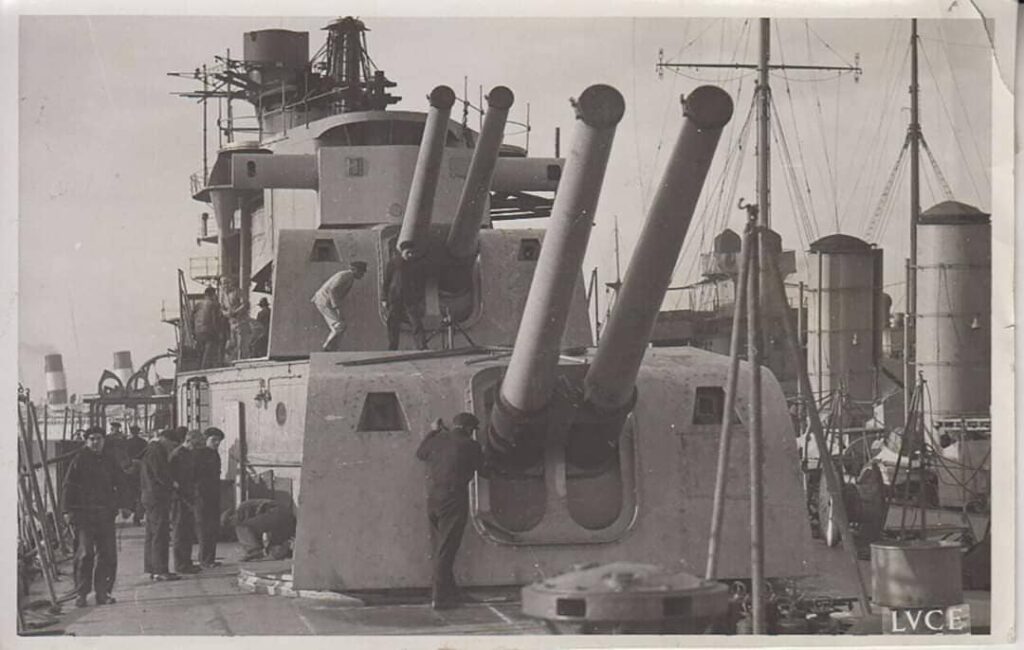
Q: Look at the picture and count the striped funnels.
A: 2